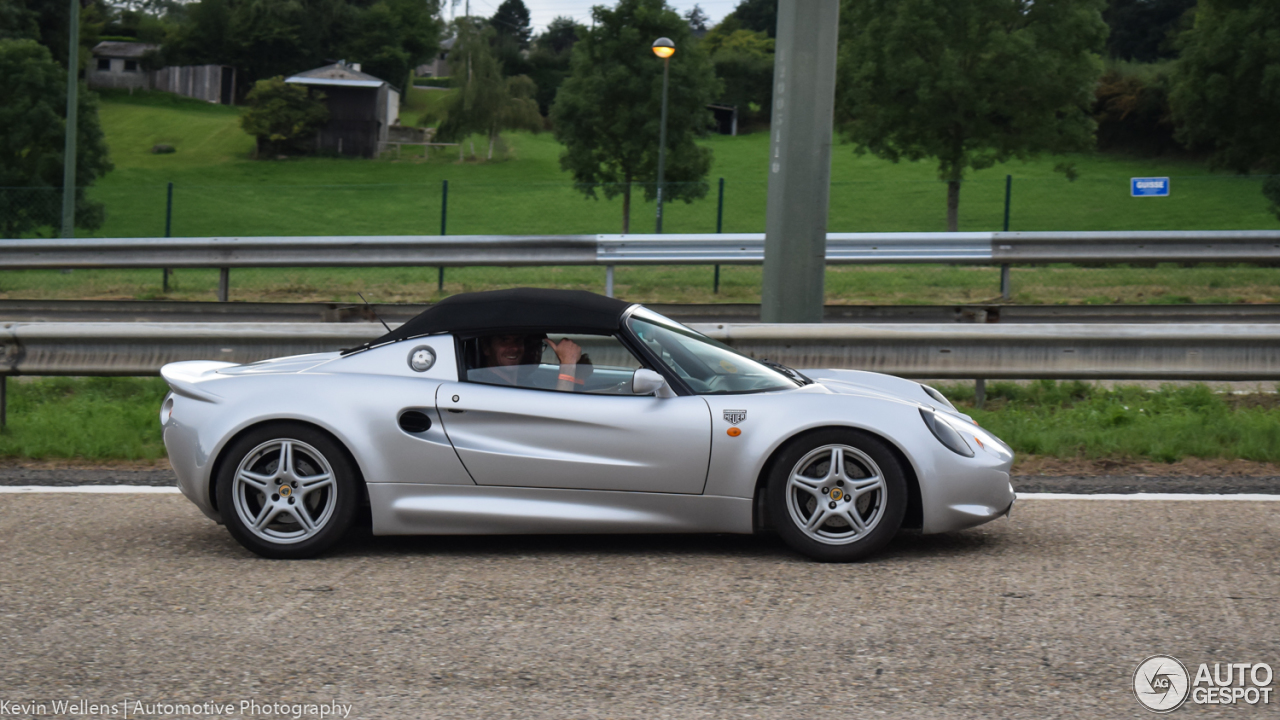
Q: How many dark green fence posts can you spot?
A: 4